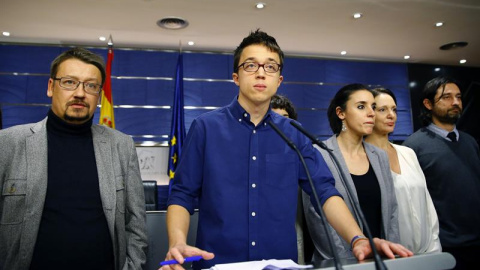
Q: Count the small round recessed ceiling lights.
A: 9